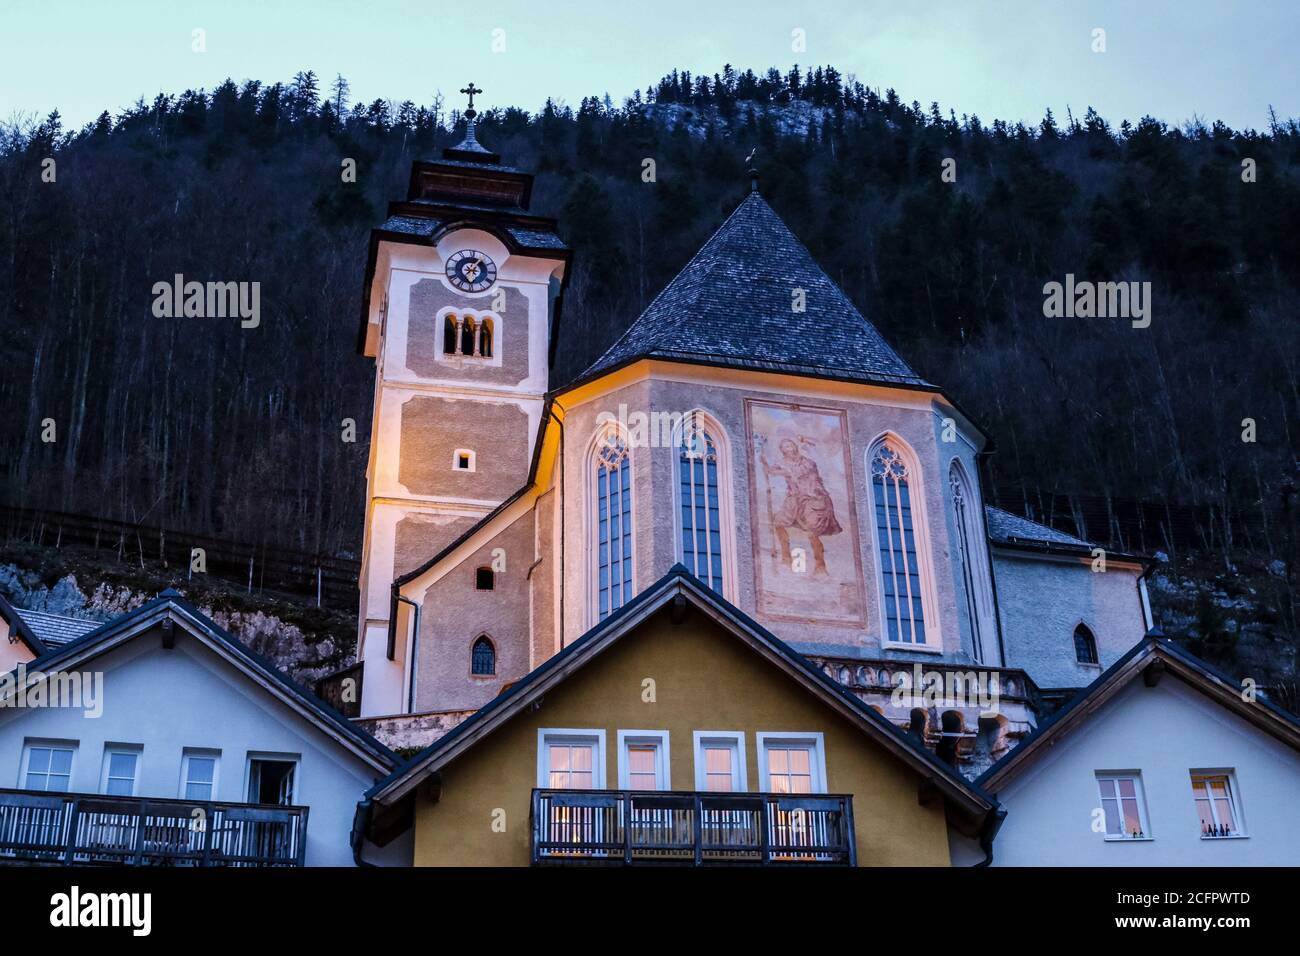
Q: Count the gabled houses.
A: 3